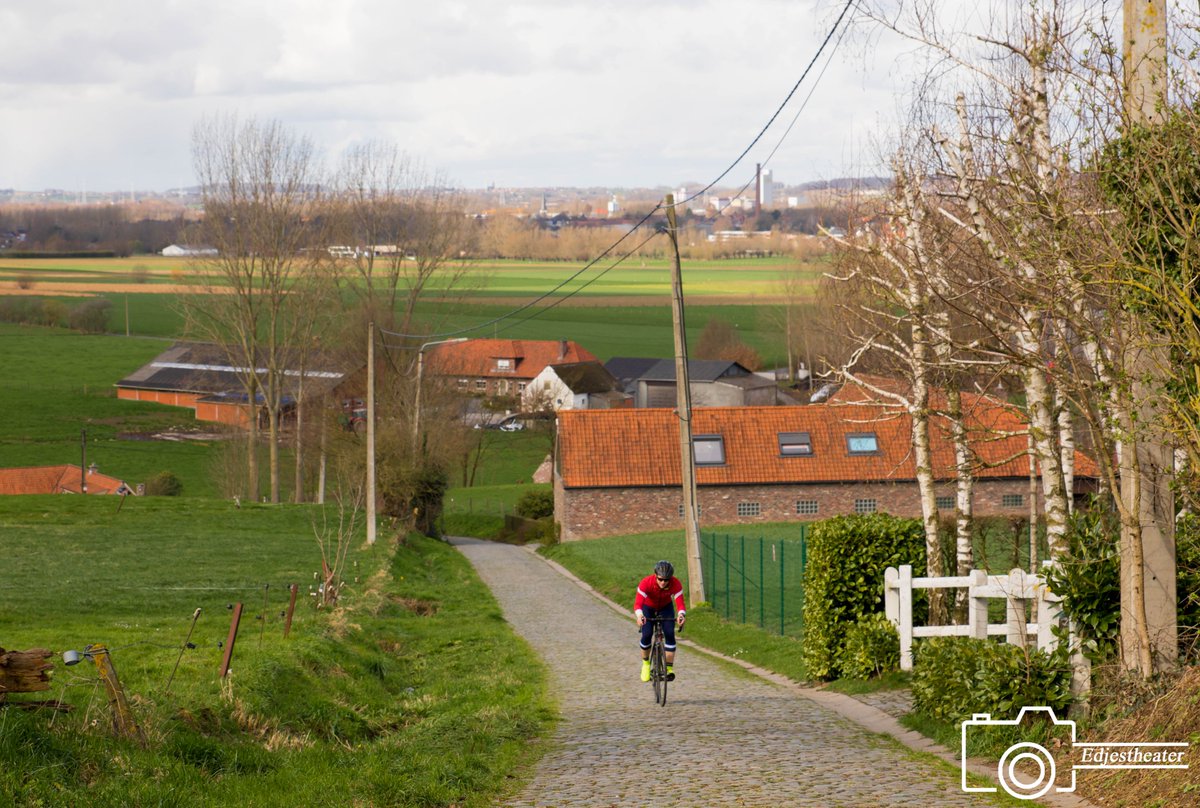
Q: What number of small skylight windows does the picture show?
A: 3